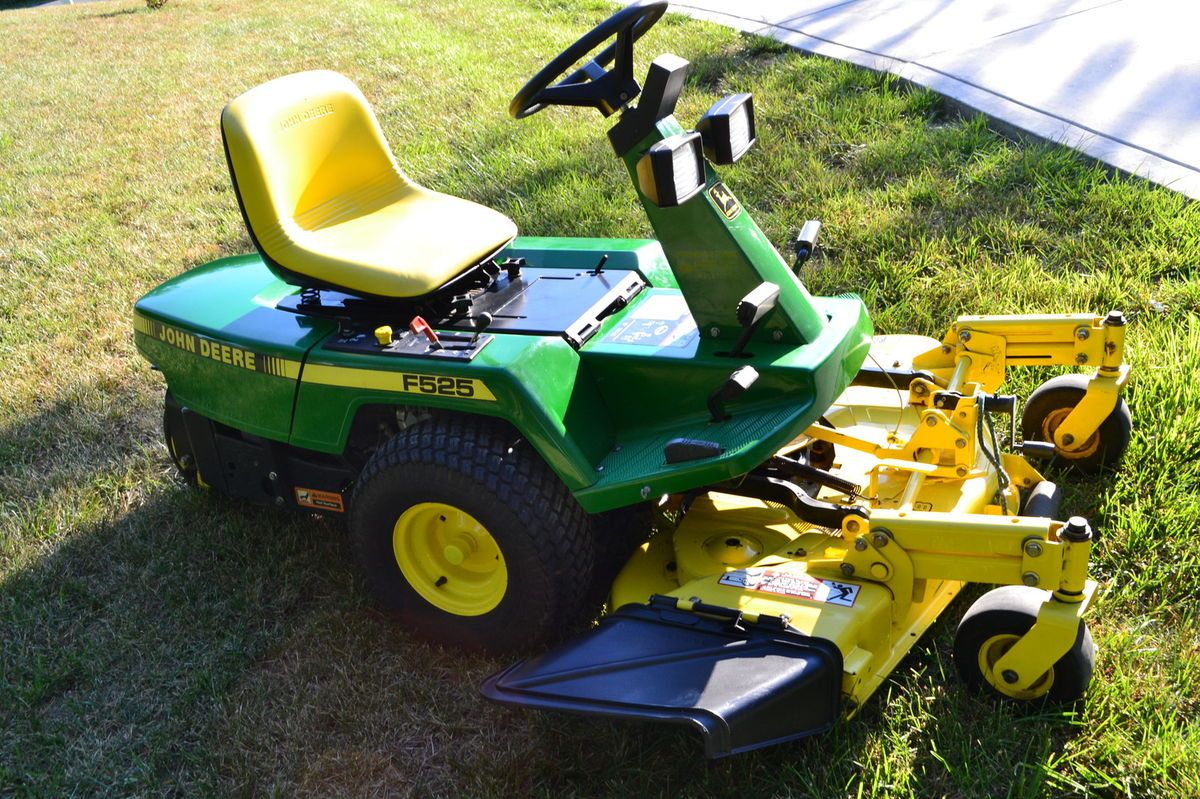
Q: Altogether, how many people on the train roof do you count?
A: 0